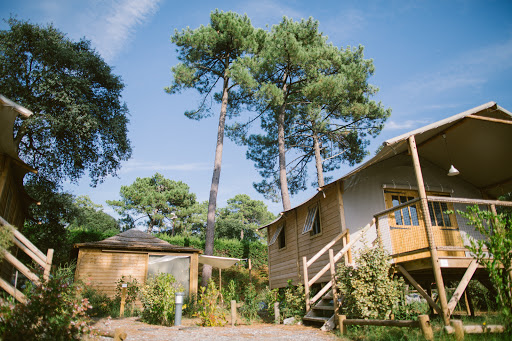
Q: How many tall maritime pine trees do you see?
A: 3